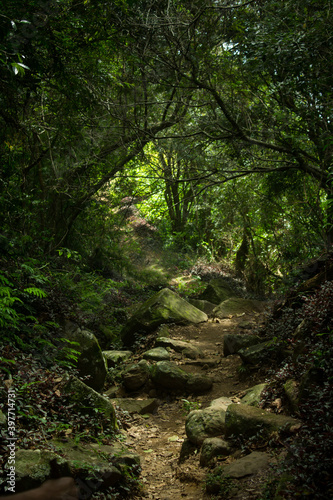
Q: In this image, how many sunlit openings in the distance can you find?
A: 1